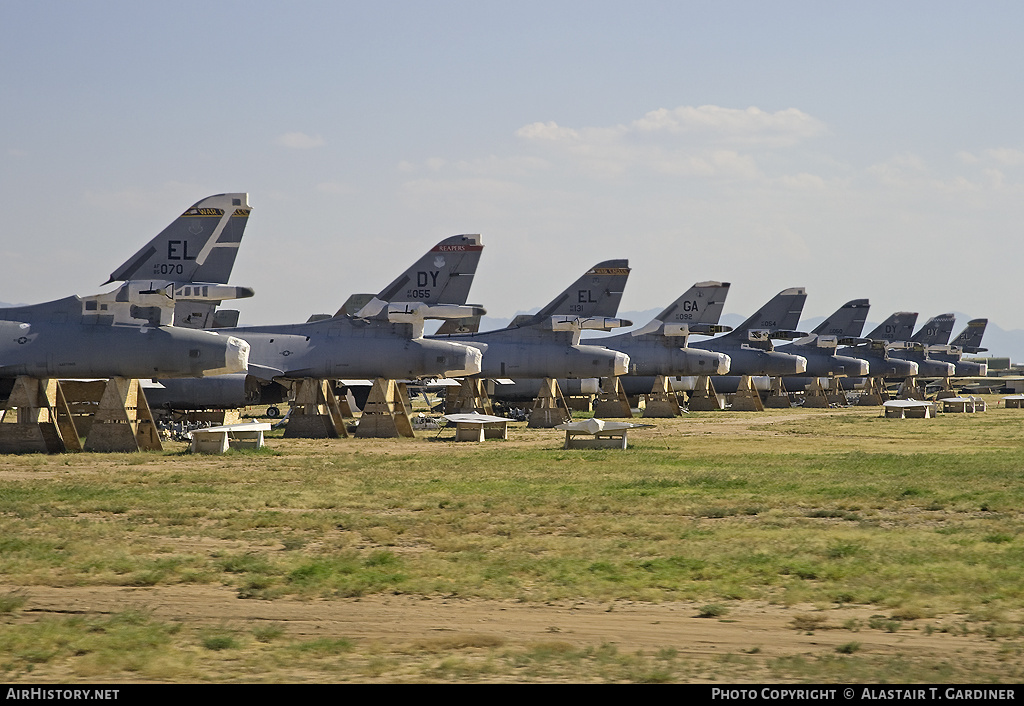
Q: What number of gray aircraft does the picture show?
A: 9